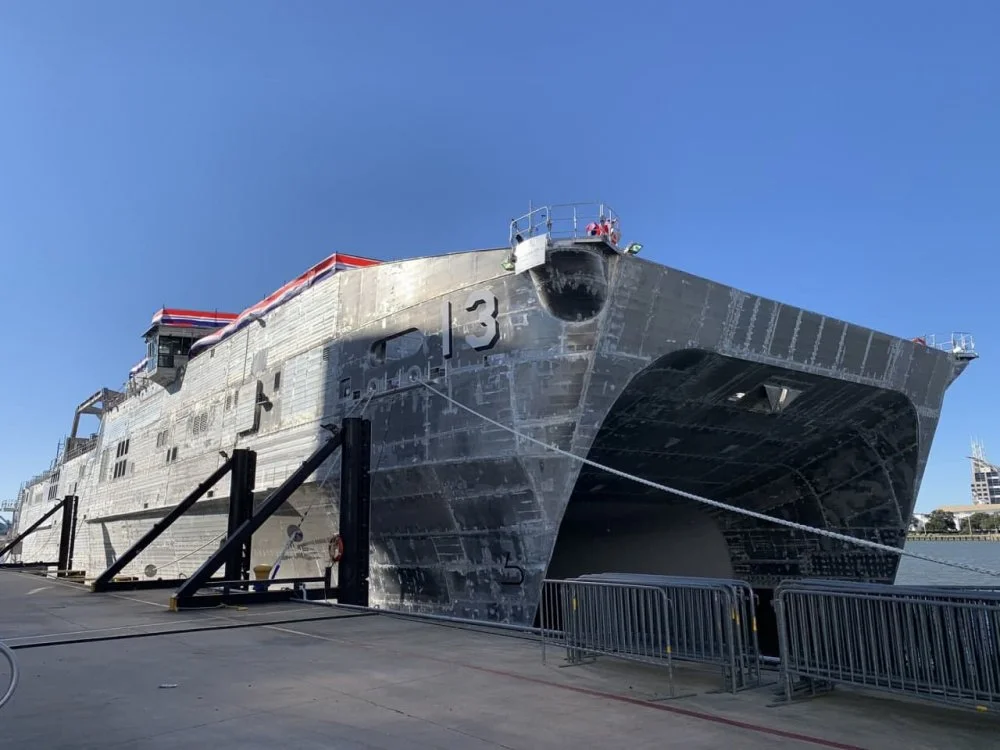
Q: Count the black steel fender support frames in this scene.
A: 3